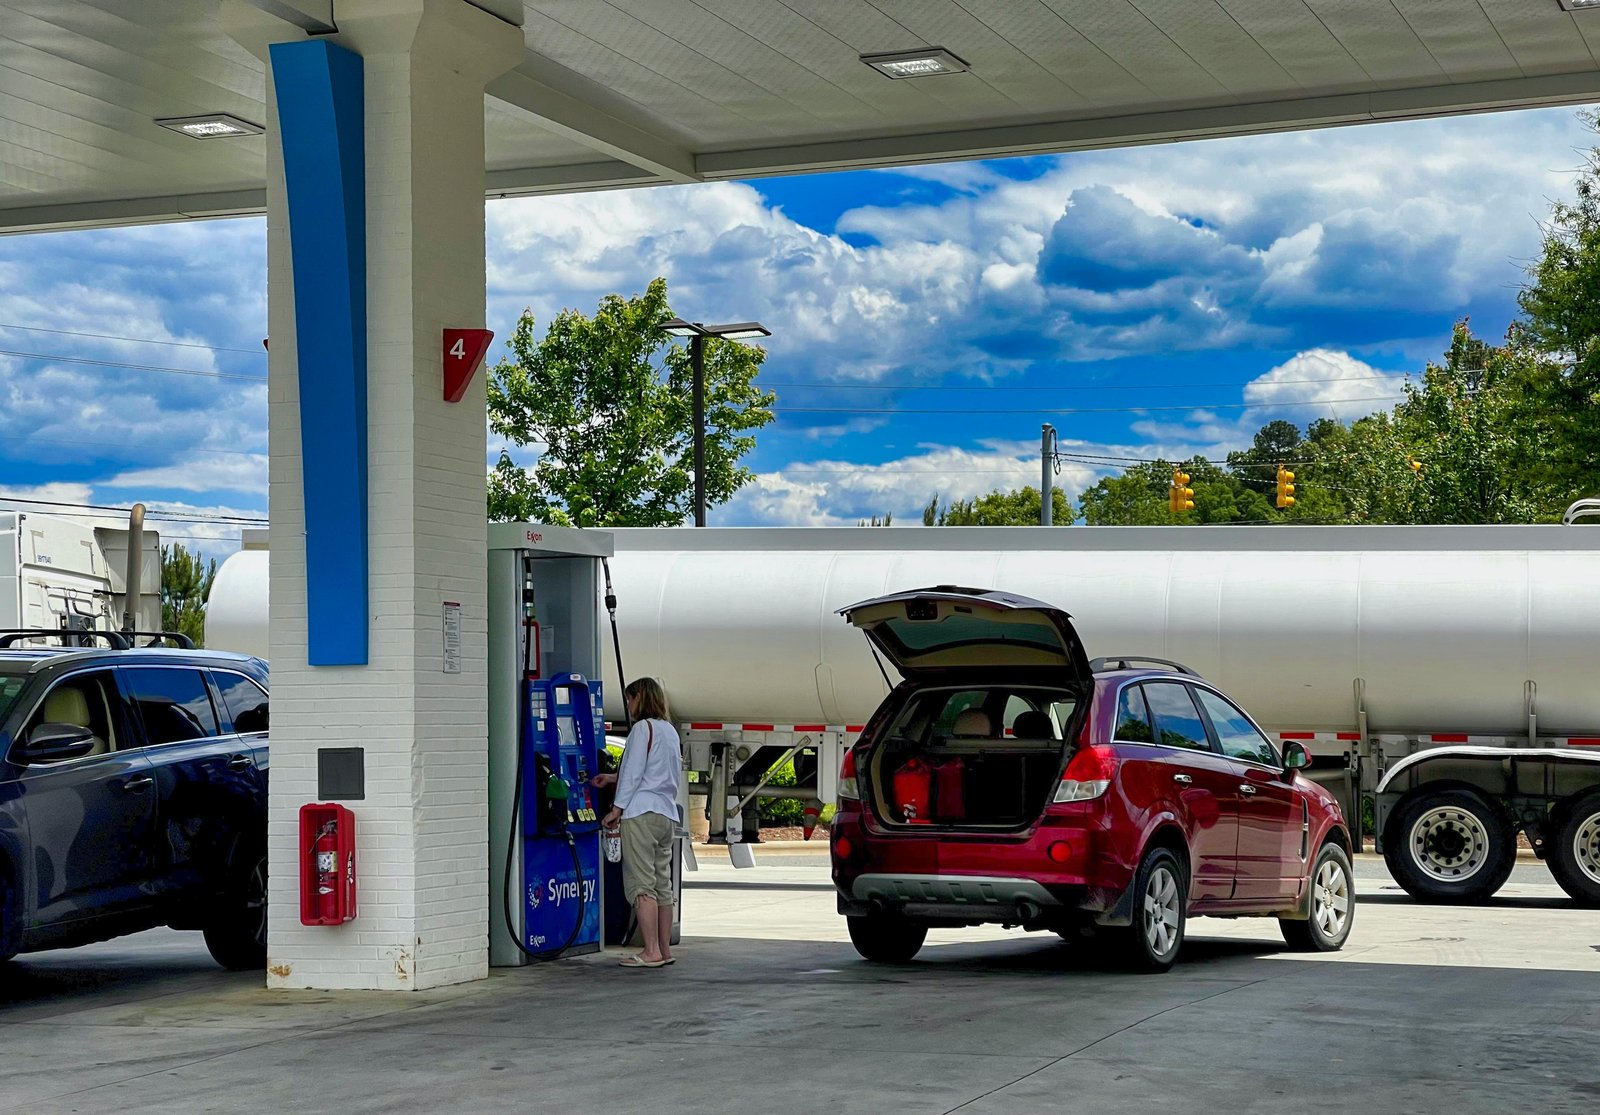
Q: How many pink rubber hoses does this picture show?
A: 0